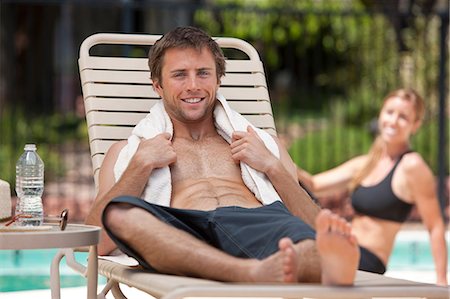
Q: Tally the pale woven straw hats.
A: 1